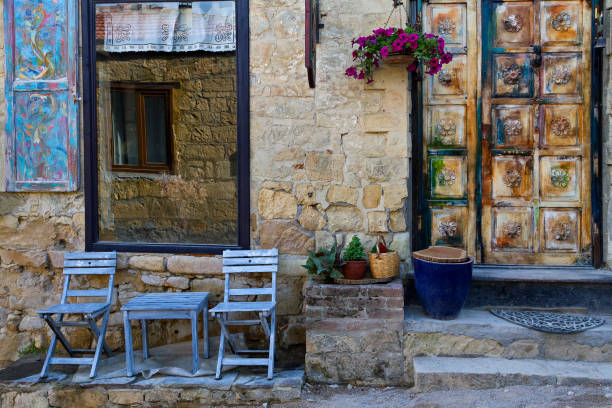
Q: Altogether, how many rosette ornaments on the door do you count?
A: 15